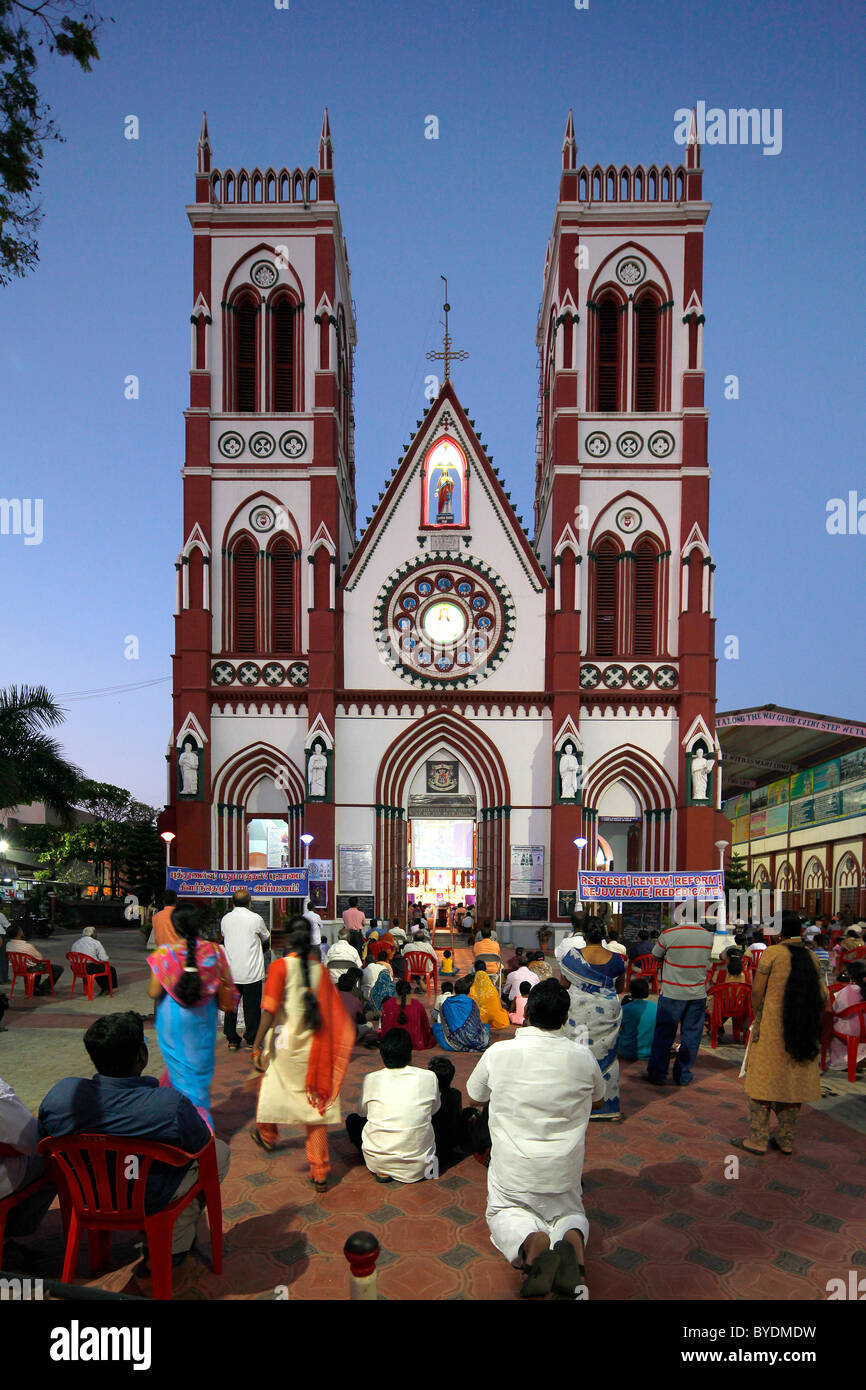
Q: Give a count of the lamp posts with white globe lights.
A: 4